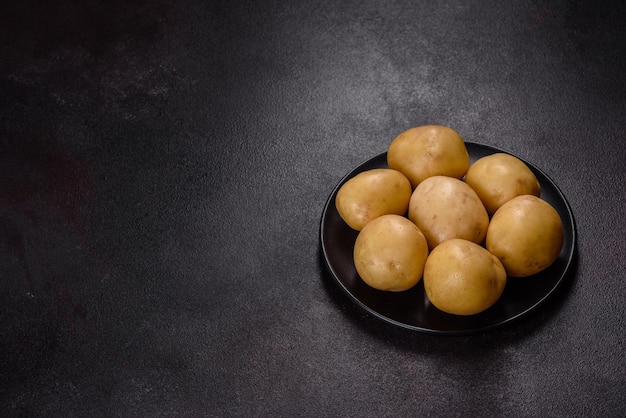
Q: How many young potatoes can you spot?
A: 7